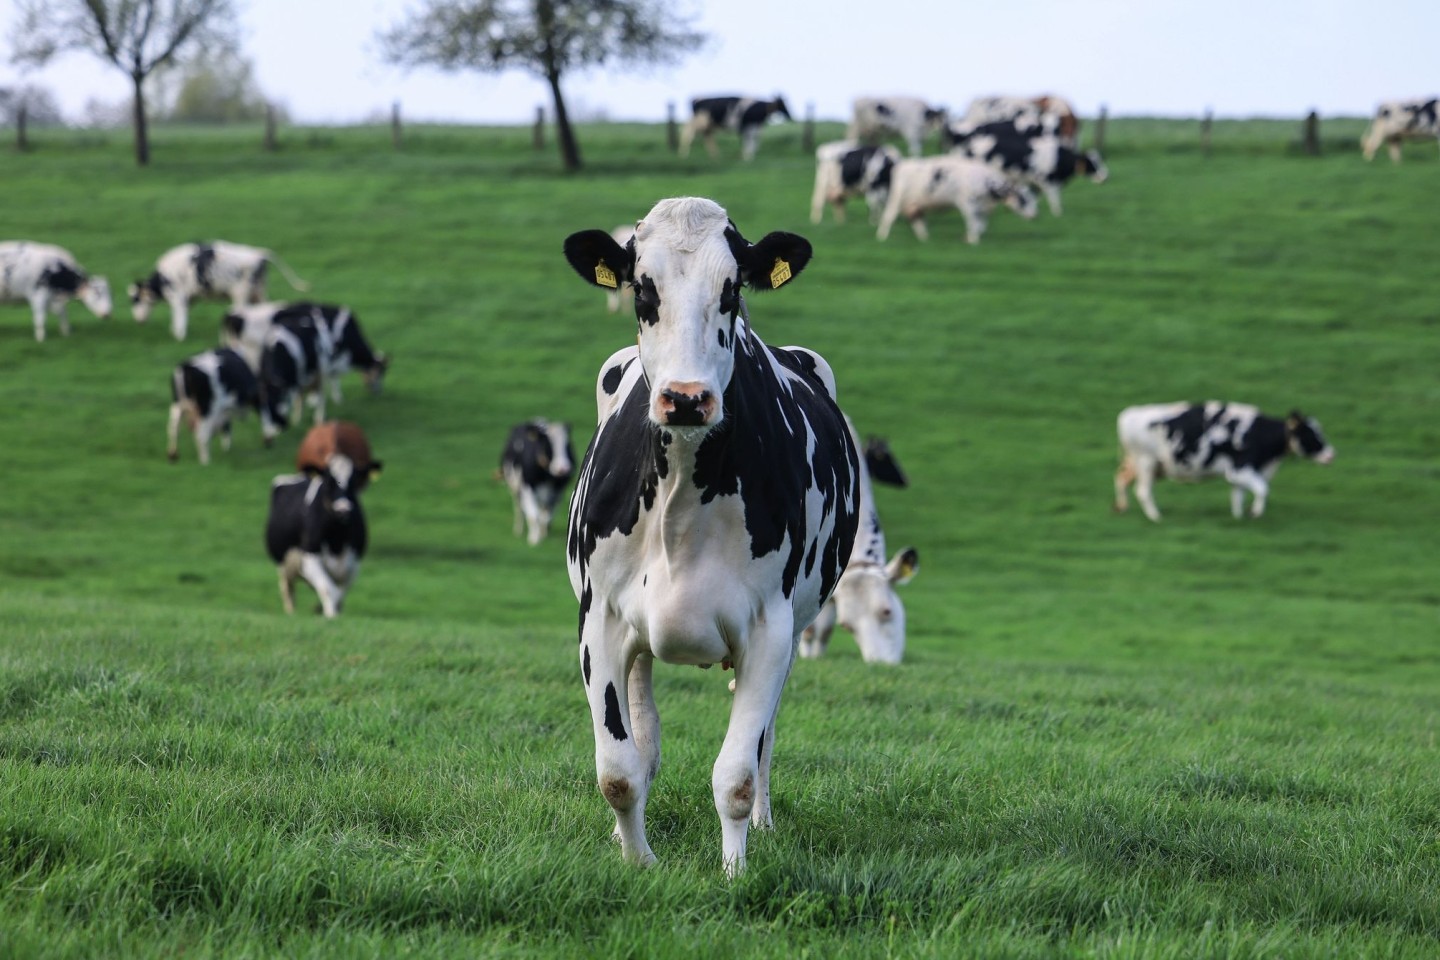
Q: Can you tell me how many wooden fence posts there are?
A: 9